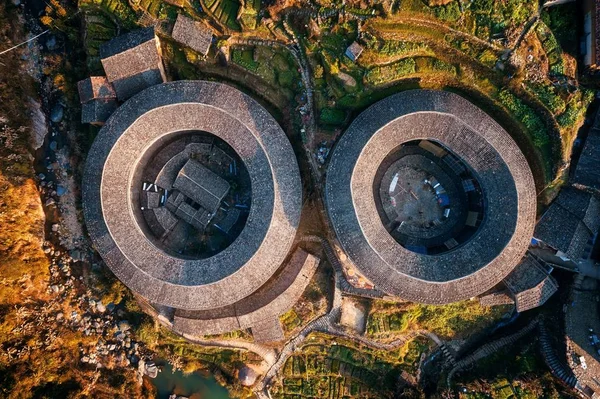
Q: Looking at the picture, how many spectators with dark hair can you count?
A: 0